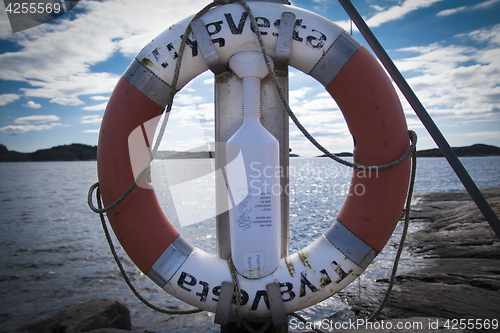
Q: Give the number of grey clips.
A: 4